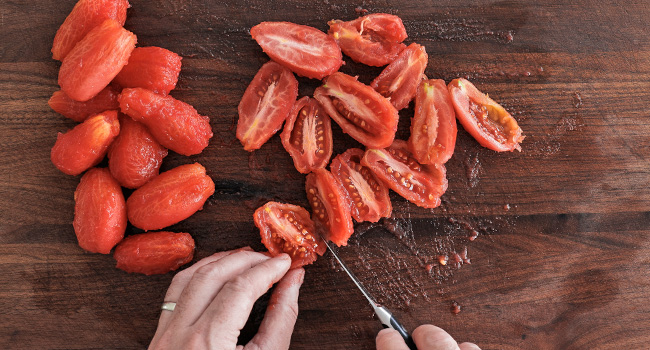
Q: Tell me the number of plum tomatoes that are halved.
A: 12